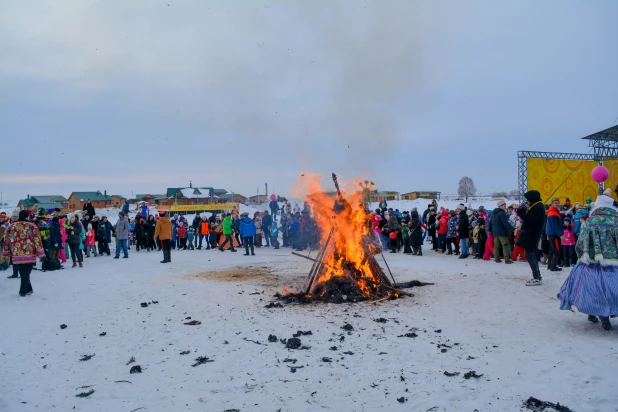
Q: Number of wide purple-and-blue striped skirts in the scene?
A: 1